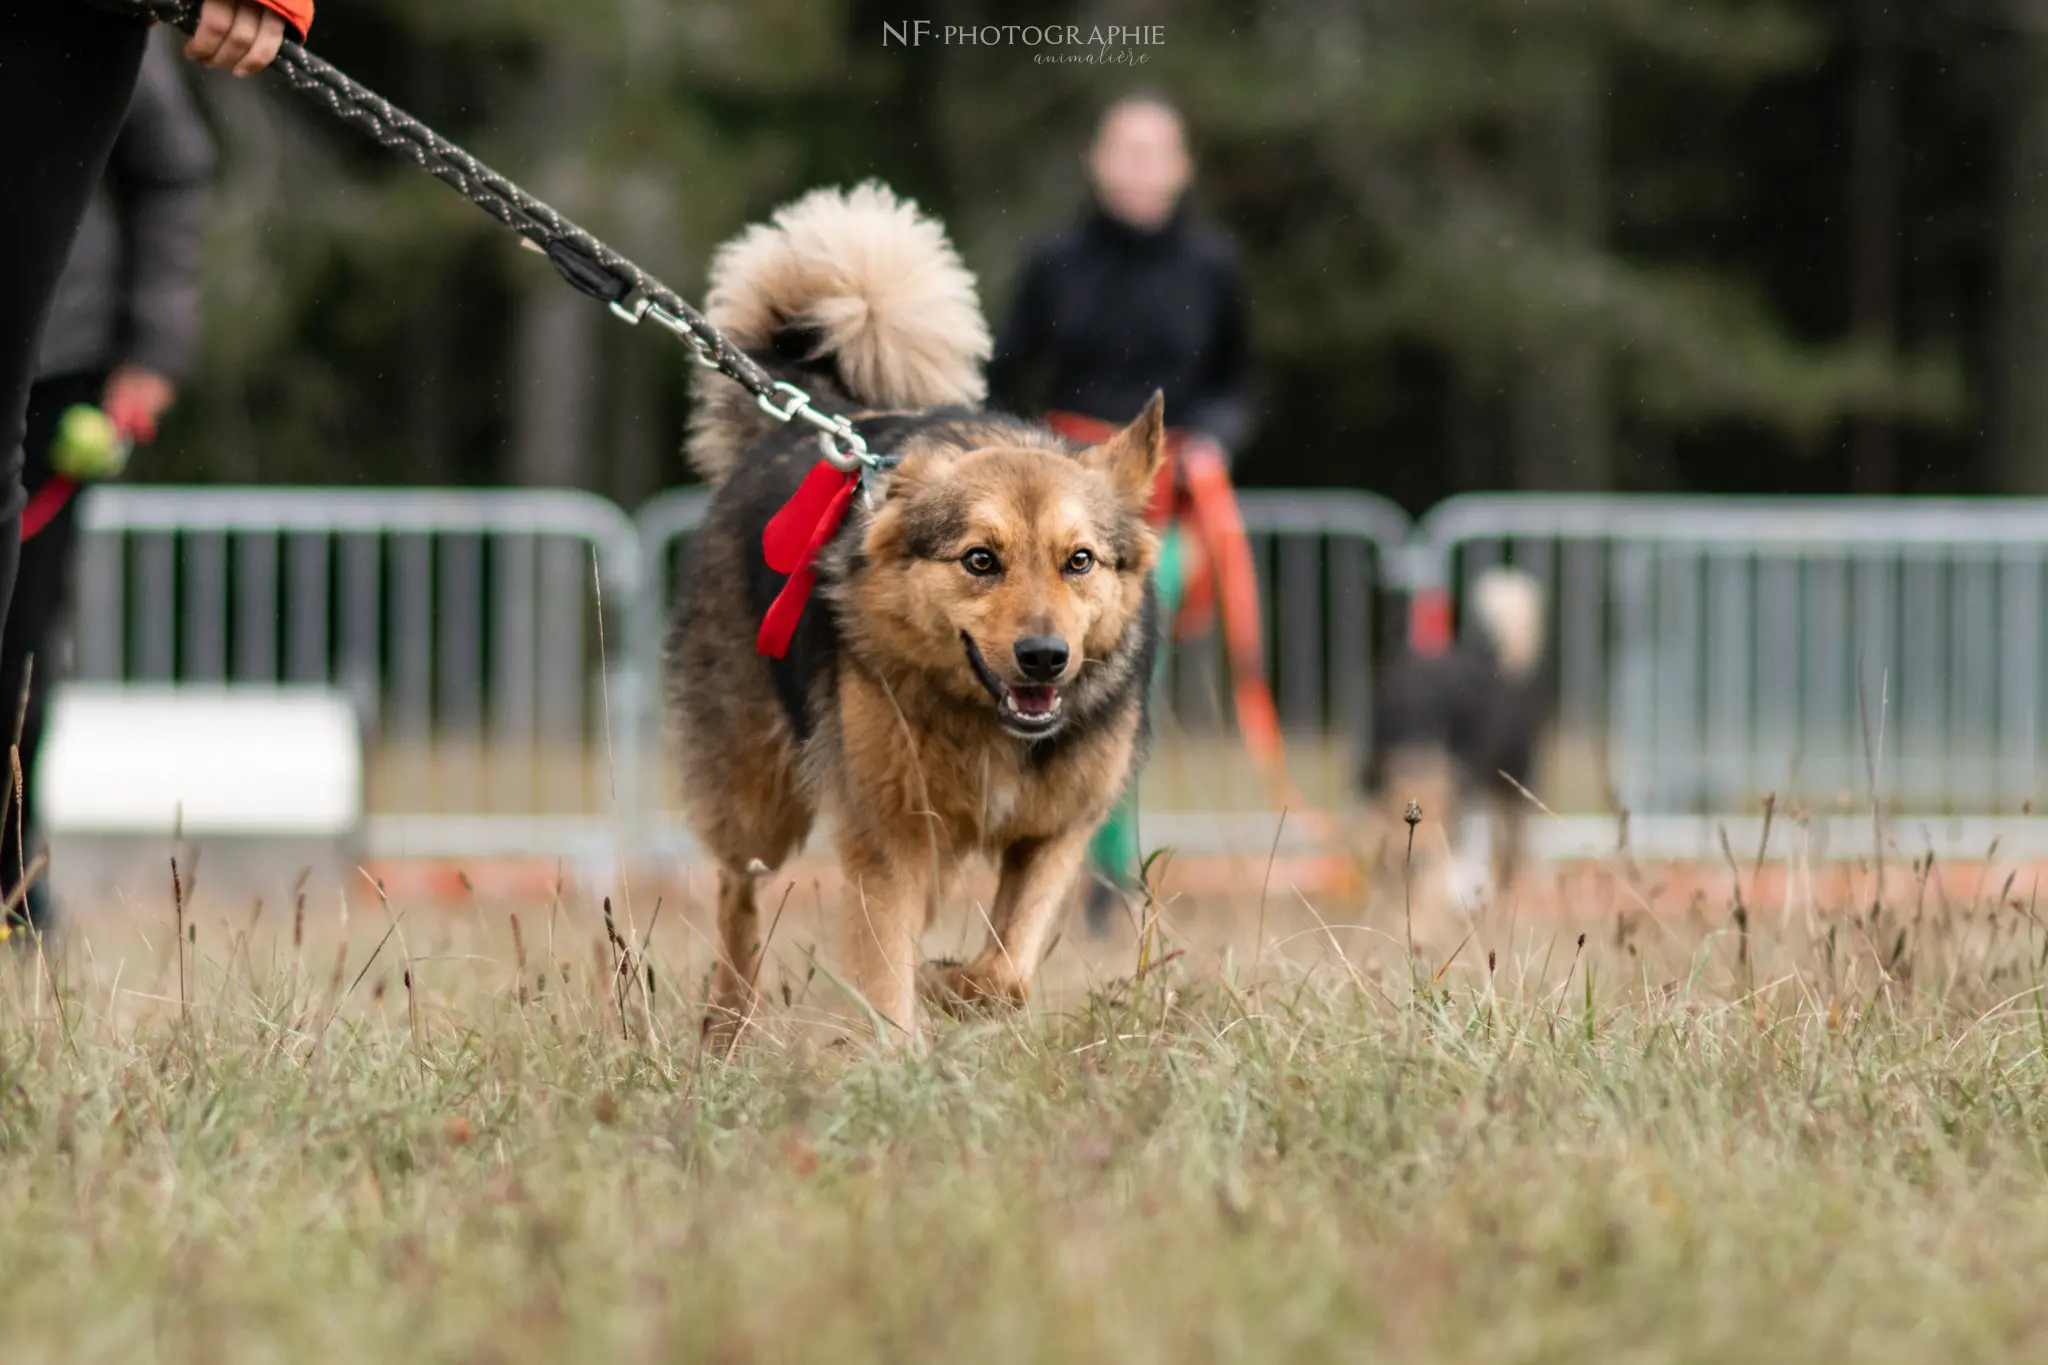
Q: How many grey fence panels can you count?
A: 3